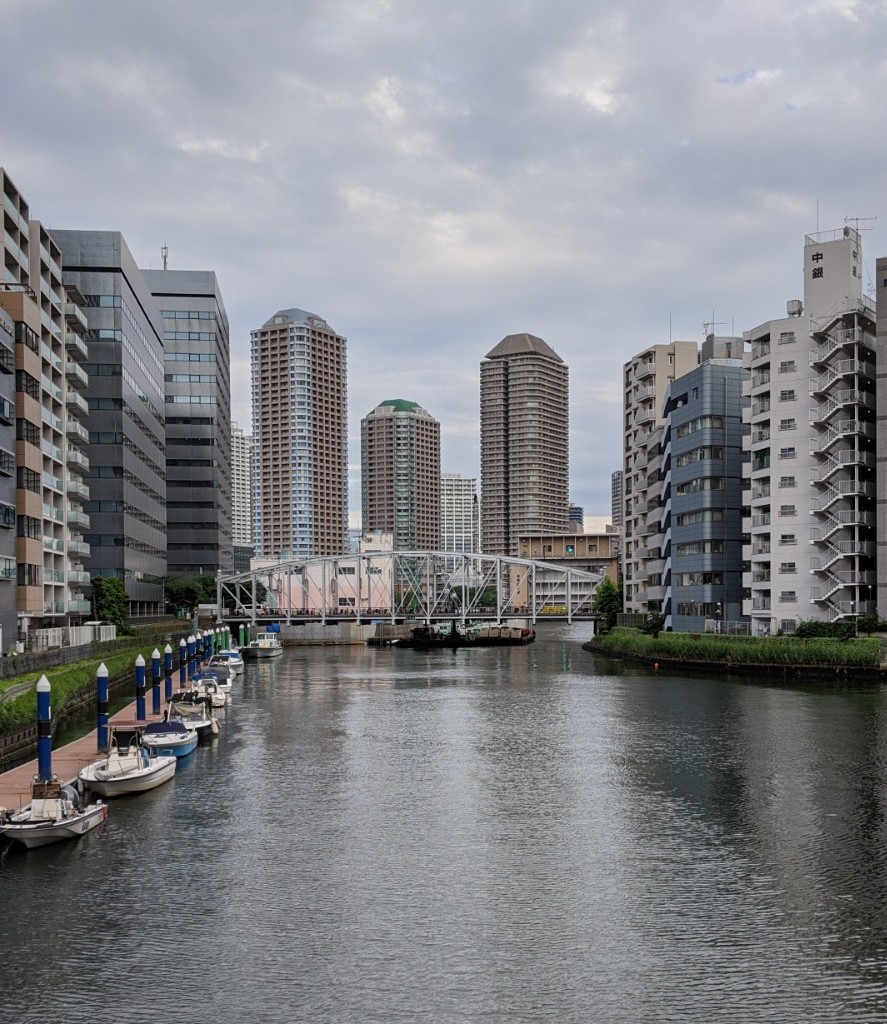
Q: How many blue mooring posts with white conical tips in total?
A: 11